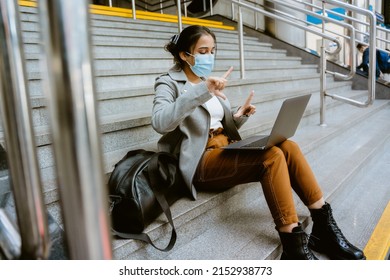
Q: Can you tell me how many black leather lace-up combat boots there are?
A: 2